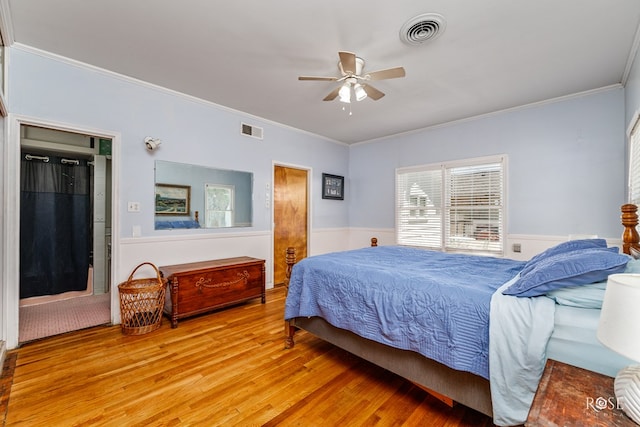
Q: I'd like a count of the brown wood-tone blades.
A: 5